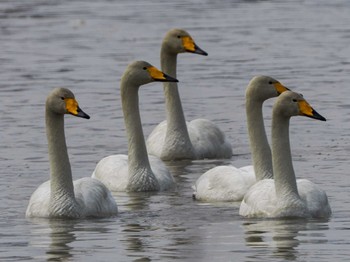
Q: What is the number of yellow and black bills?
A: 5